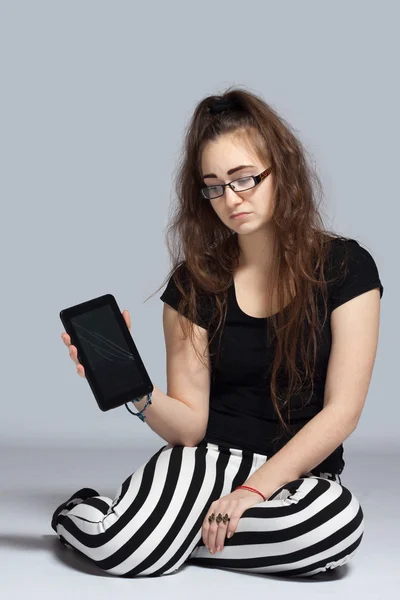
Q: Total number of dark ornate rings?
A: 3